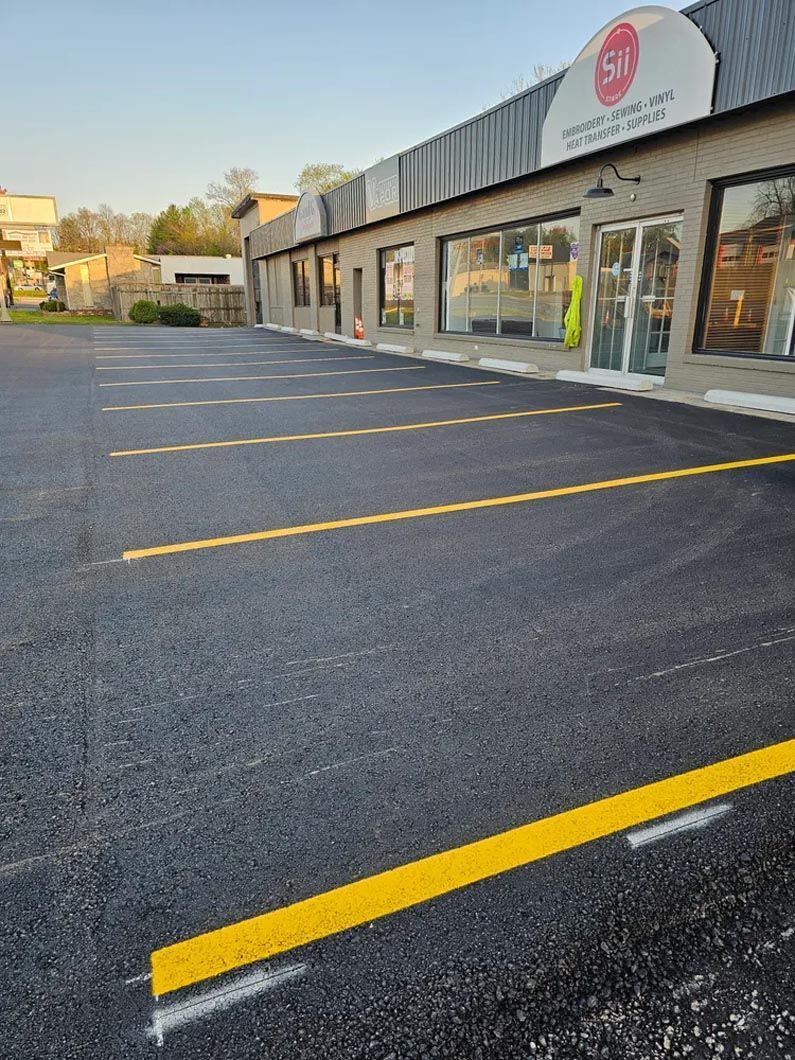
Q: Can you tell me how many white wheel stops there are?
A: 11